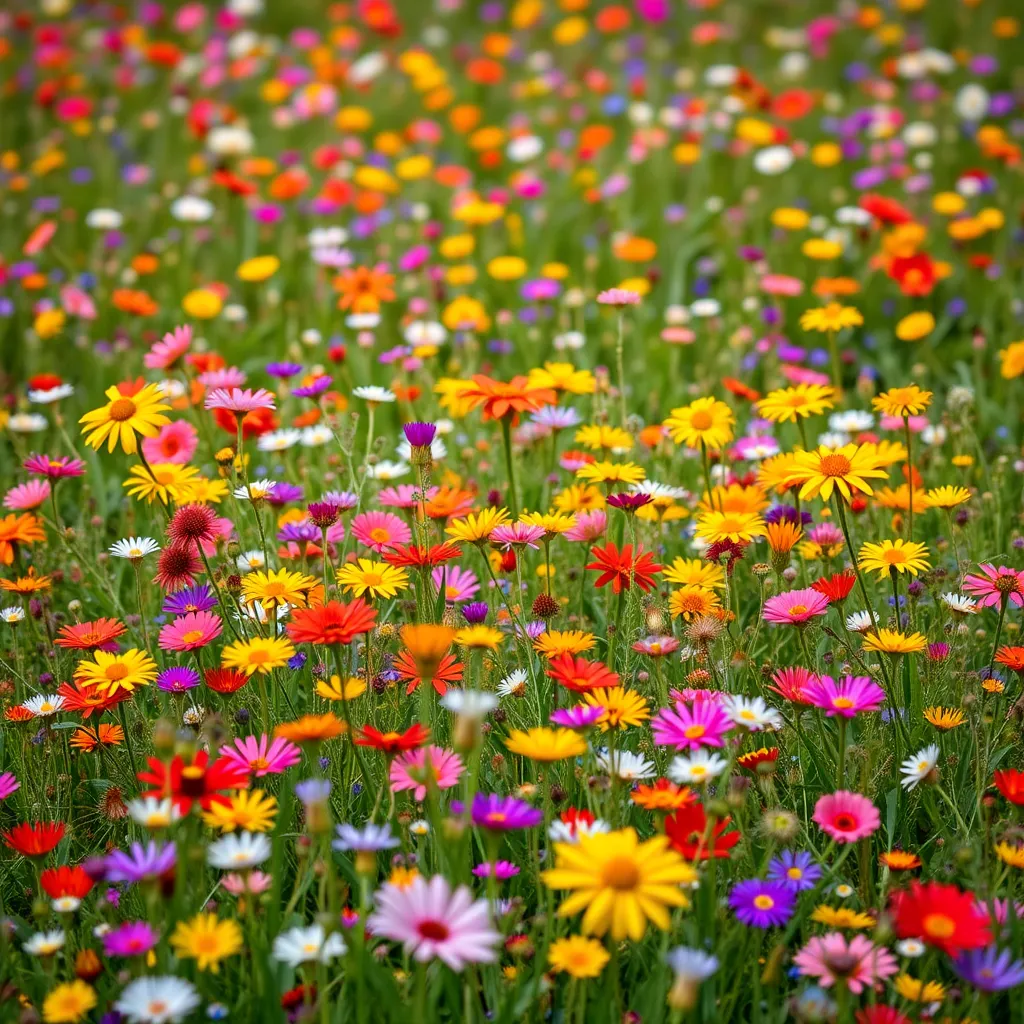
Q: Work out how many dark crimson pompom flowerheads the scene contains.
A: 2